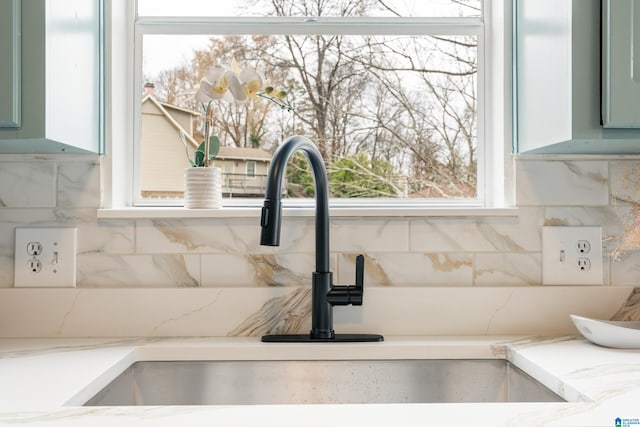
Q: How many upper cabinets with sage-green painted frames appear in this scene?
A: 2